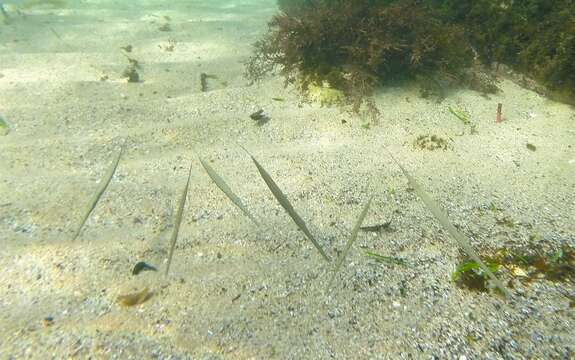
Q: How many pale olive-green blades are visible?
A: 6